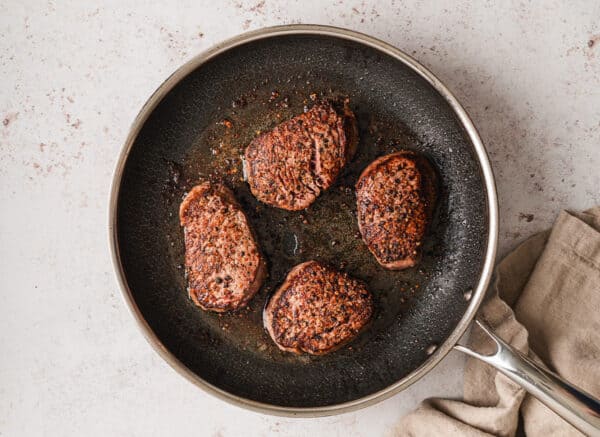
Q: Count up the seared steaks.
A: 4